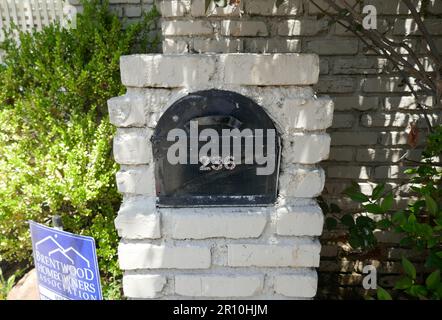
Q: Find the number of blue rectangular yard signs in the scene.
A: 1